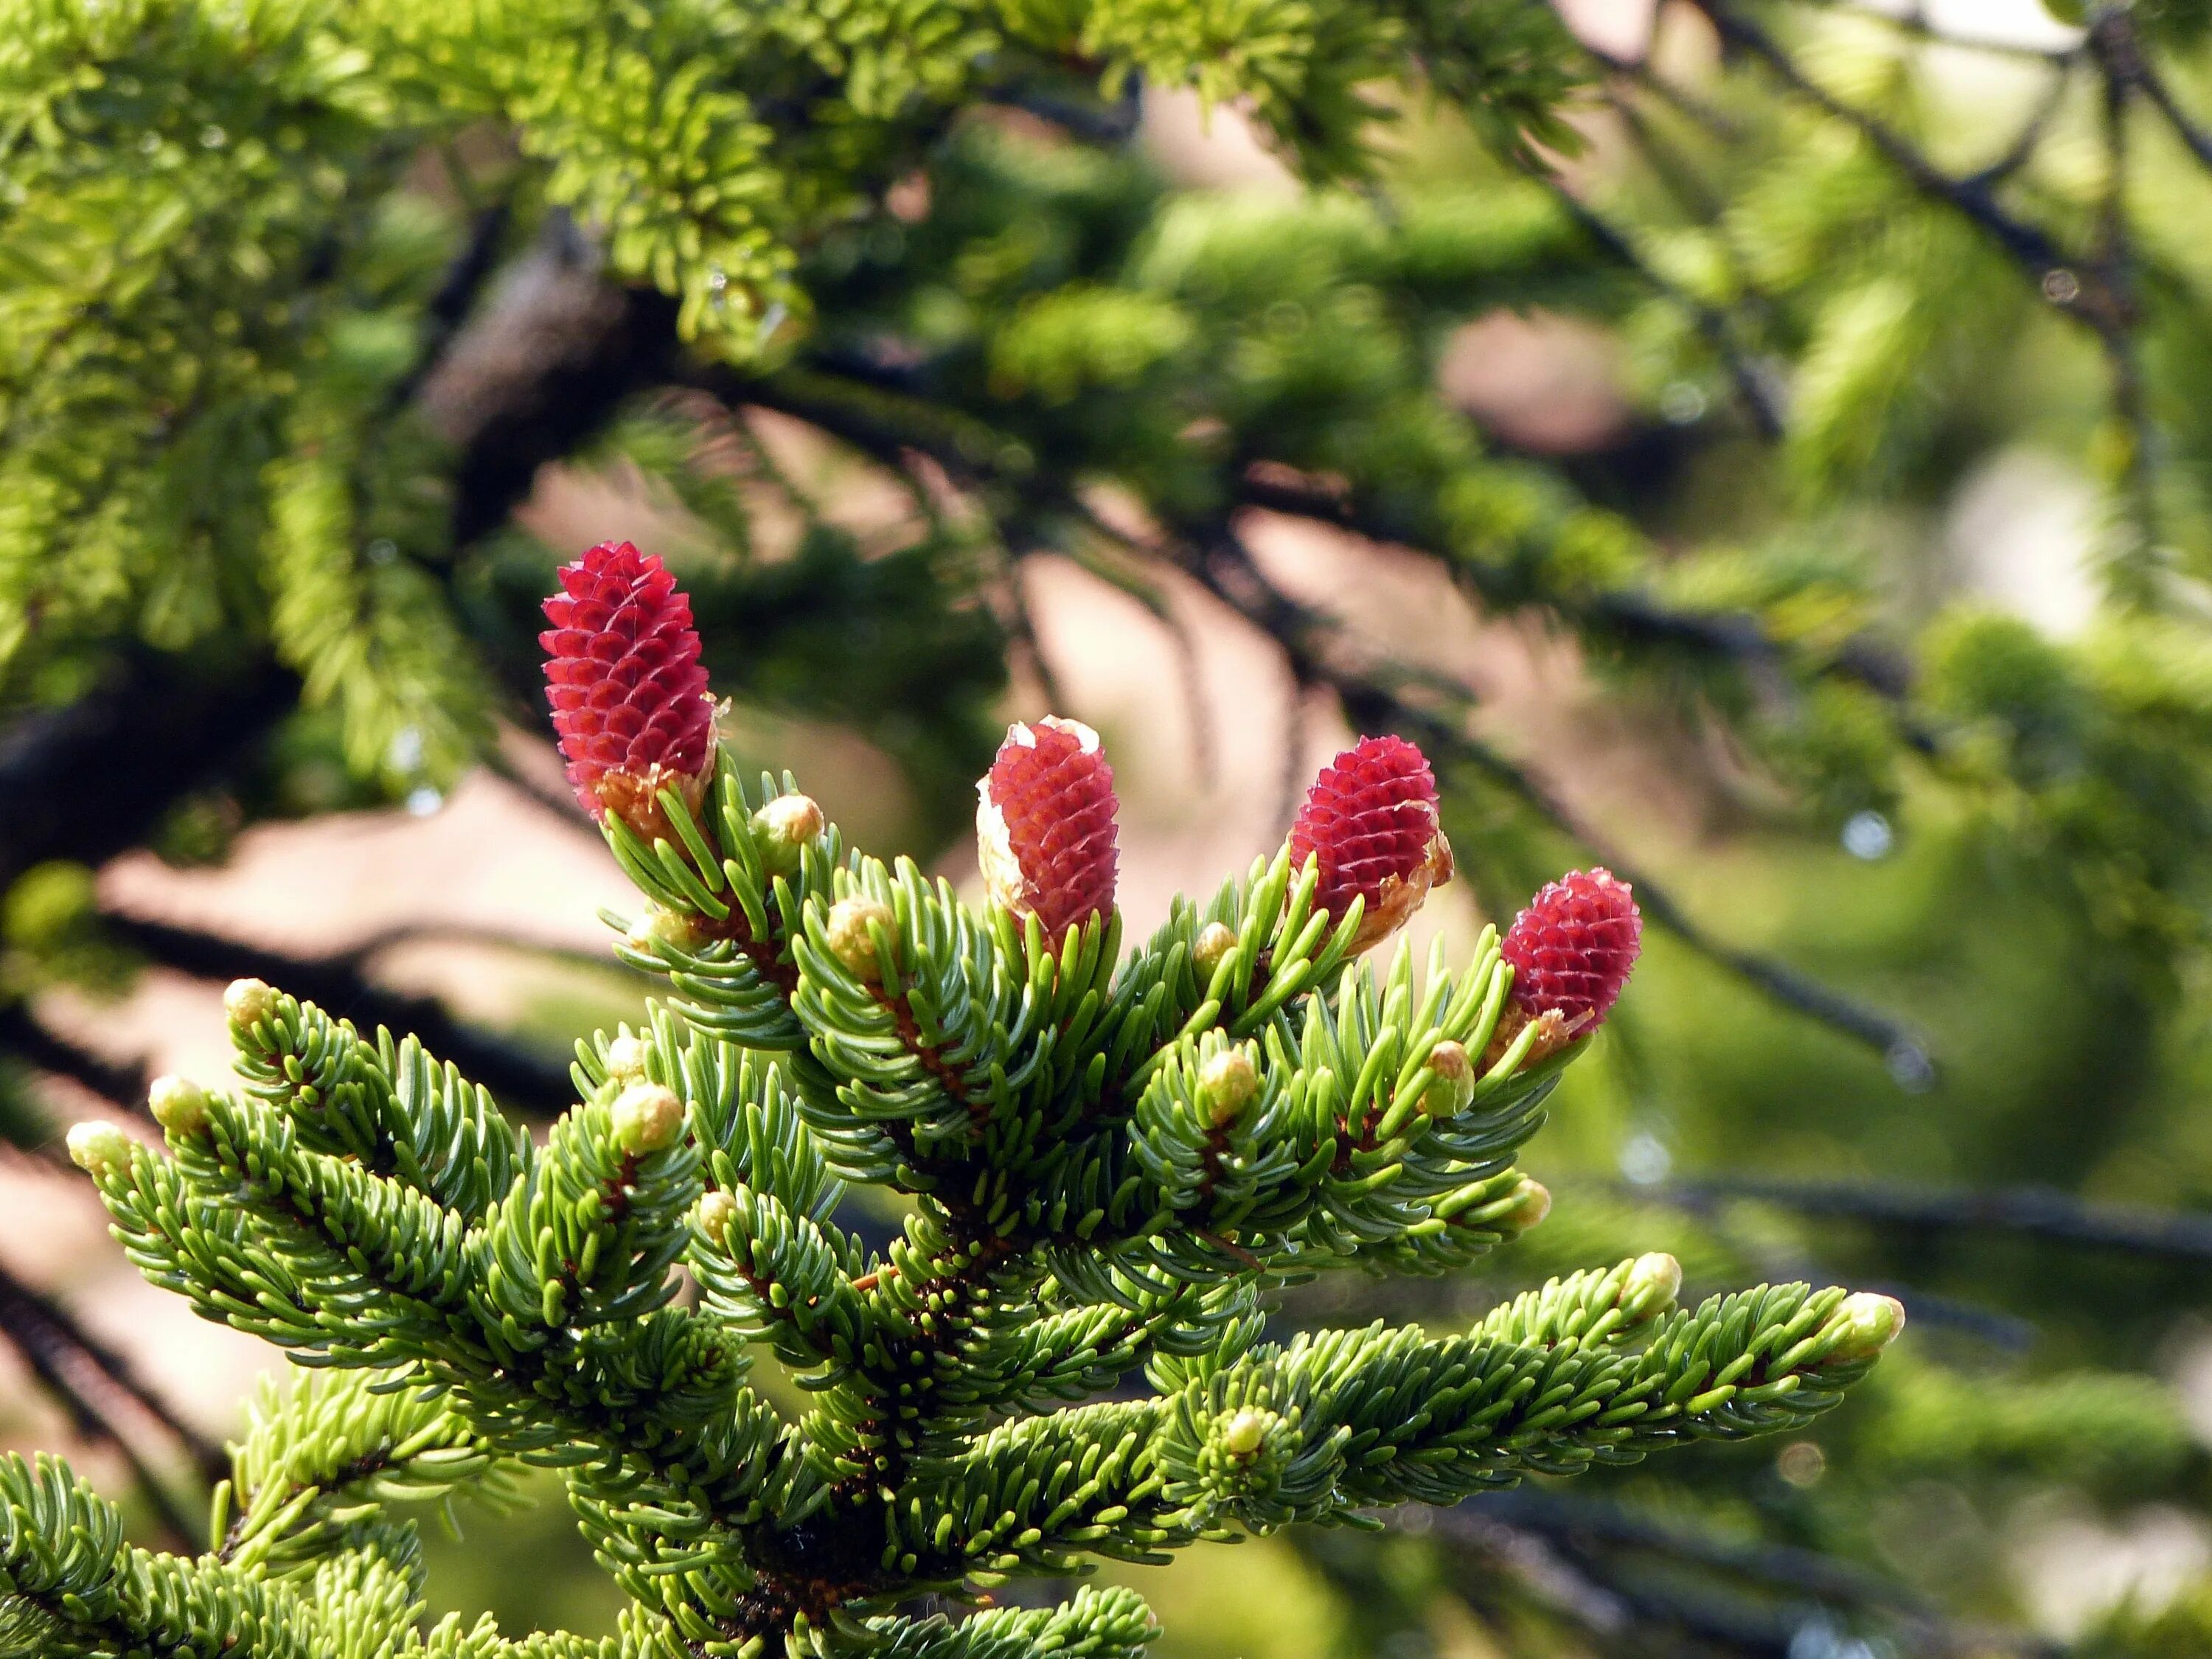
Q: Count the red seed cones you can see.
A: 4